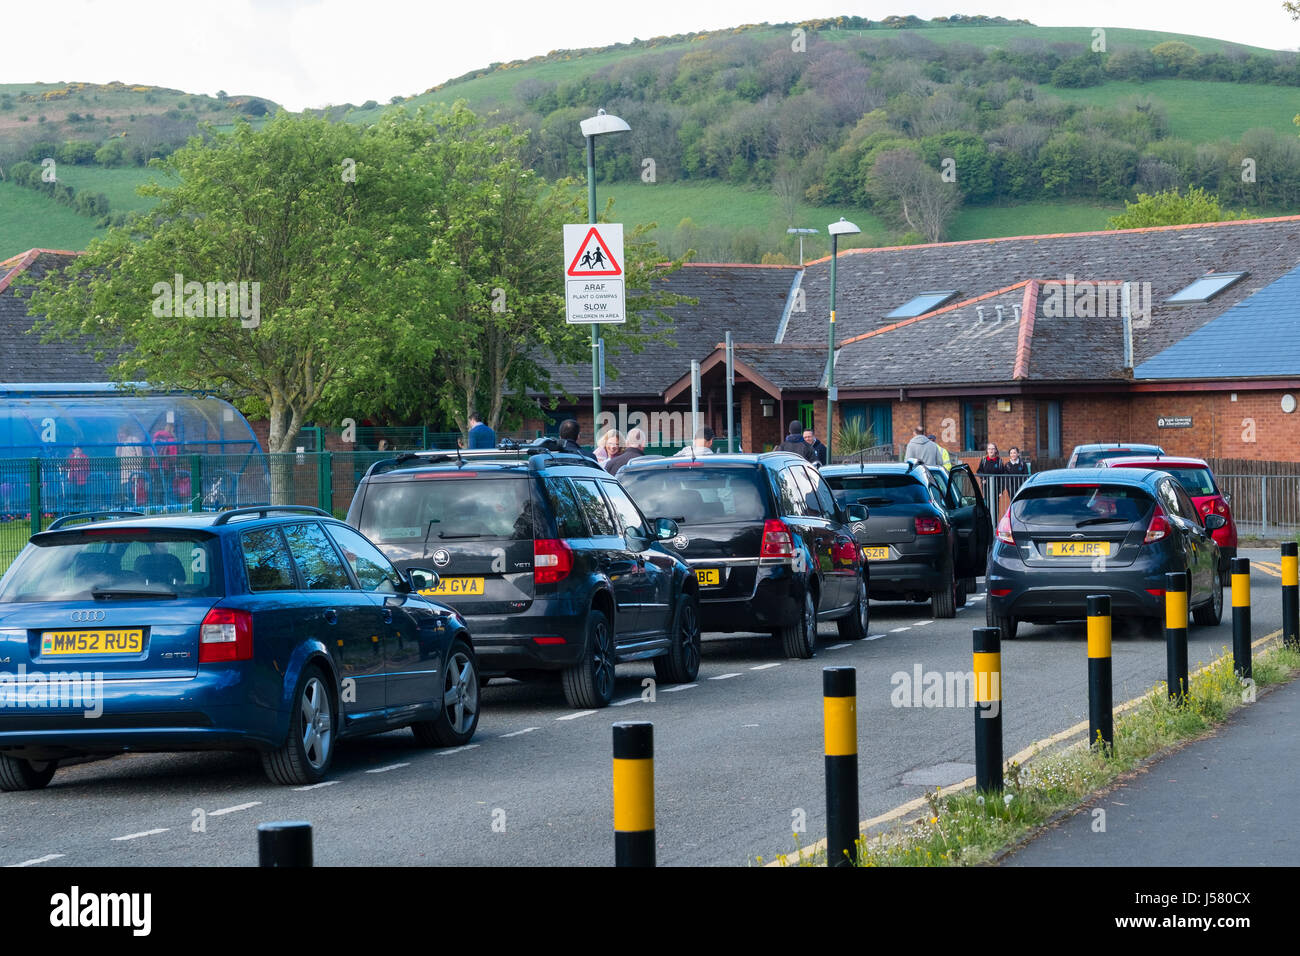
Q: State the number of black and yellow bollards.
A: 8